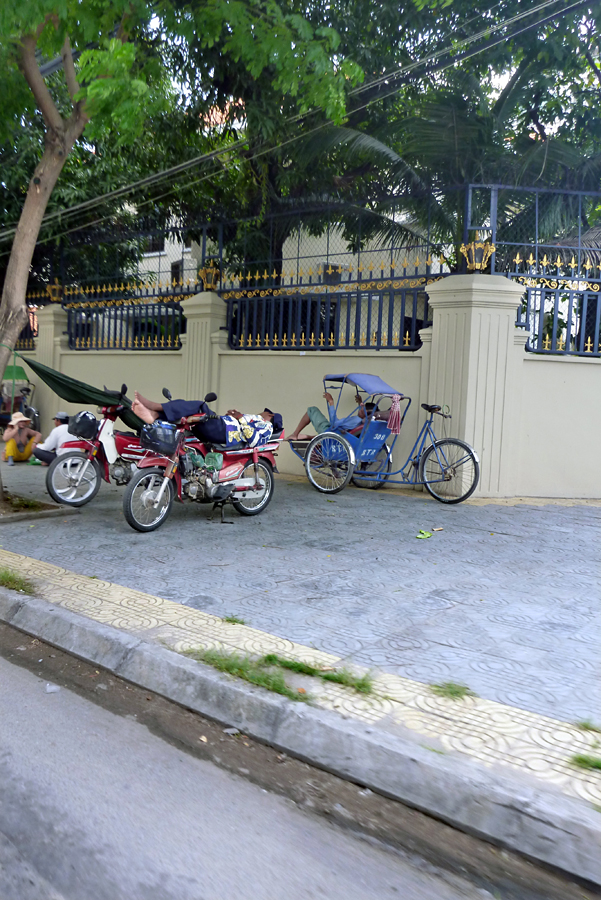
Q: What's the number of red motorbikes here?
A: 2